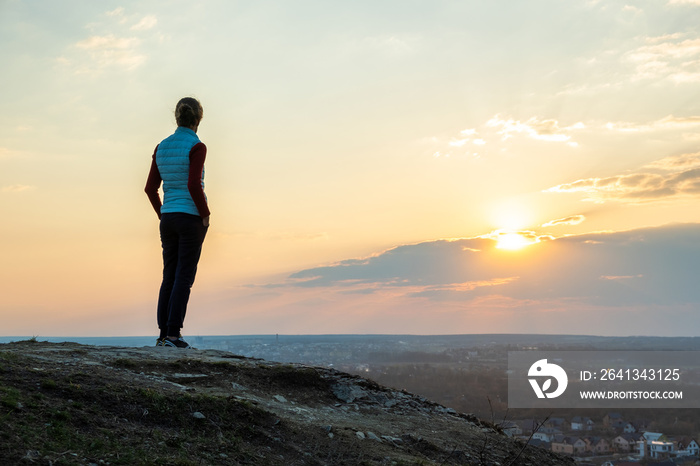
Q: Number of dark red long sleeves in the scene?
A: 2